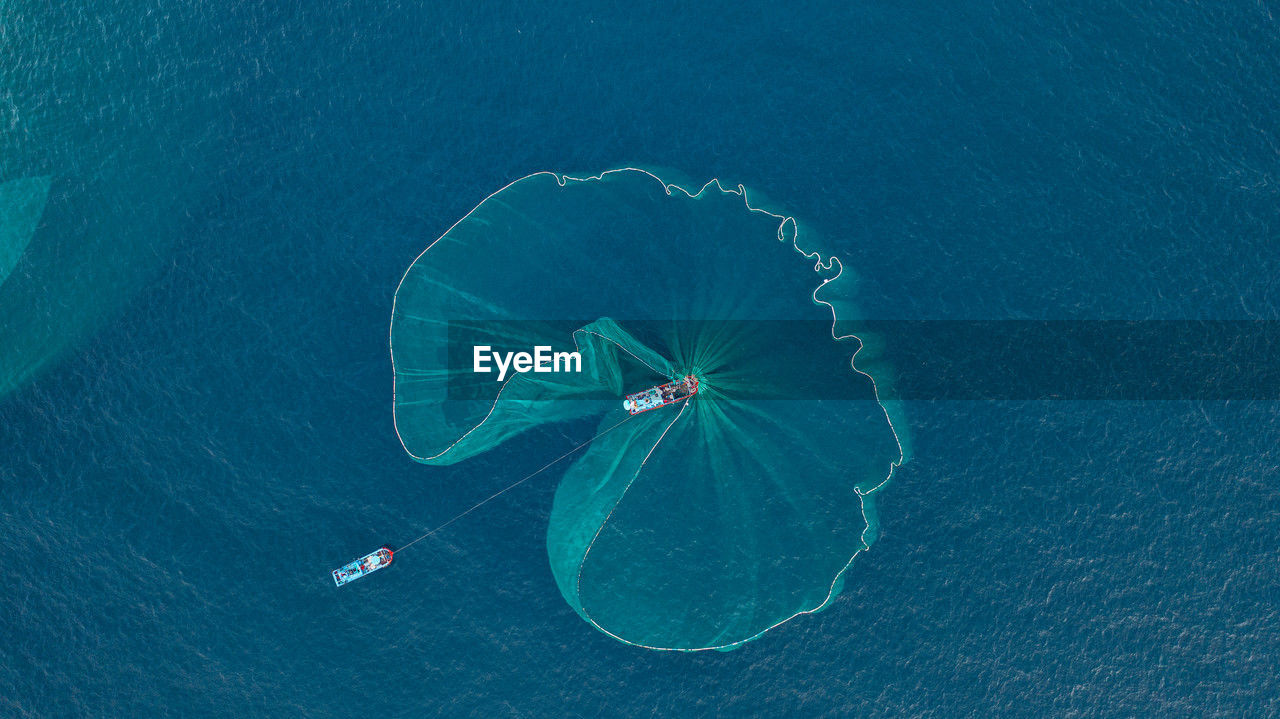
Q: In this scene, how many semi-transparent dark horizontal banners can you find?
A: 1